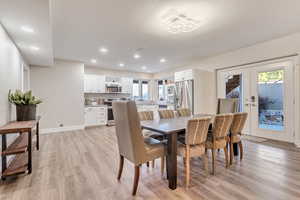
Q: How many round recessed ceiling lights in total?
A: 8